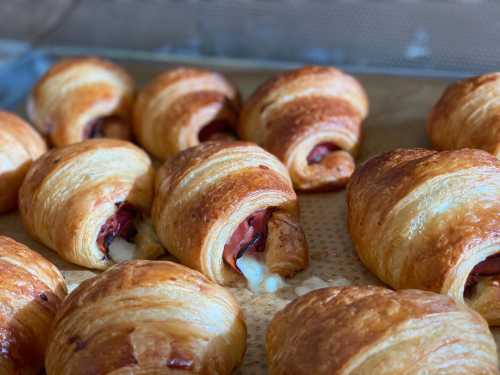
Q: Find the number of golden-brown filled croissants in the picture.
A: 11